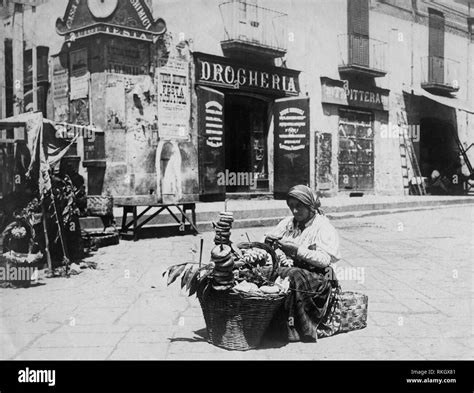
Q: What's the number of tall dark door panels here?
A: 2